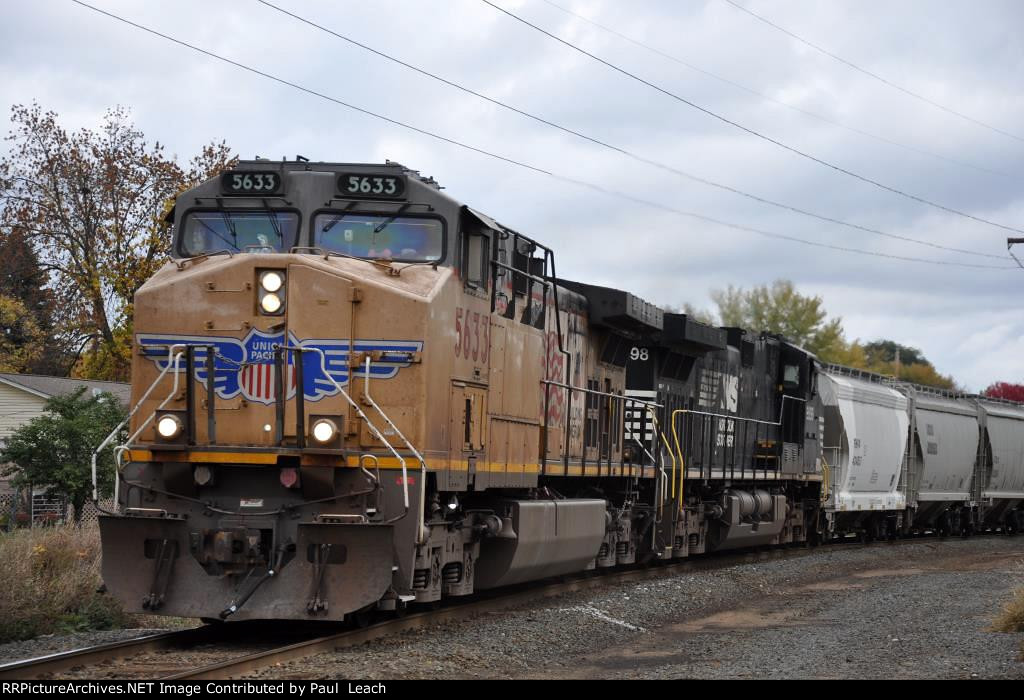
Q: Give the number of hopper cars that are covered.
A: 3